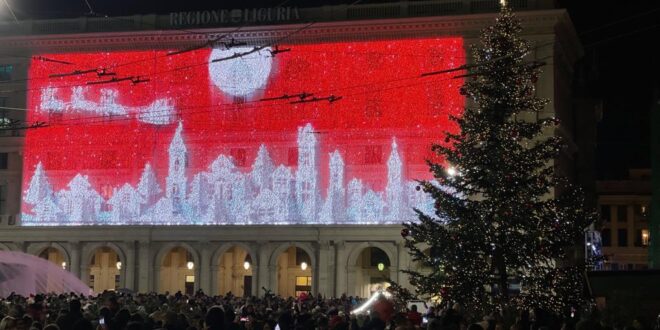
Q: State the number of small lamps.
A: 6